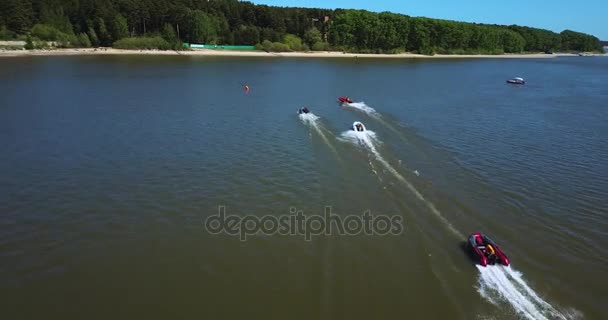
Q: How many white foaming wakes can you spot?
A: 4